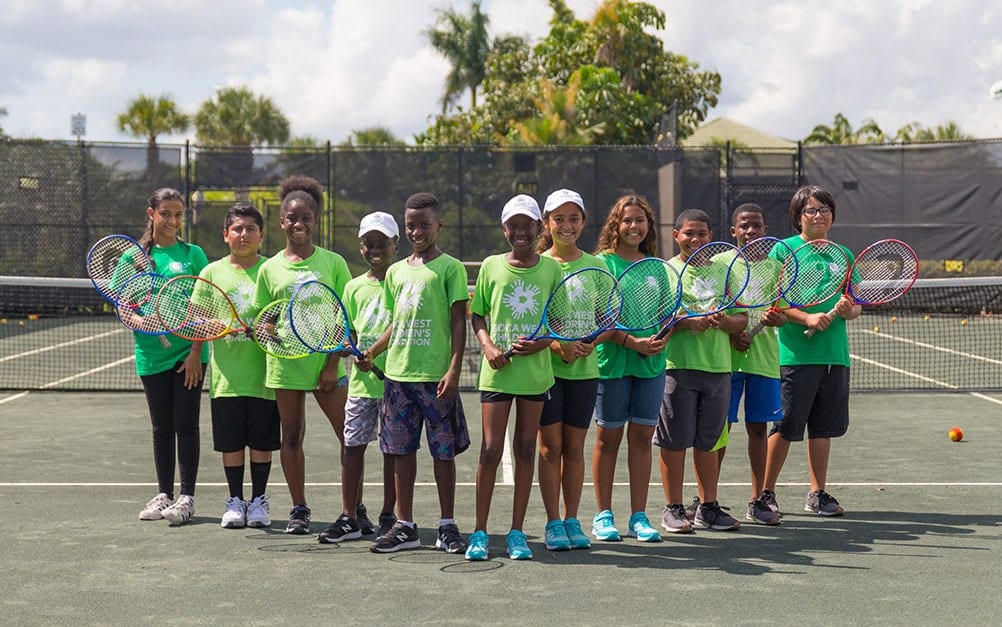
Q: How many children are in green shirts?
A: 11